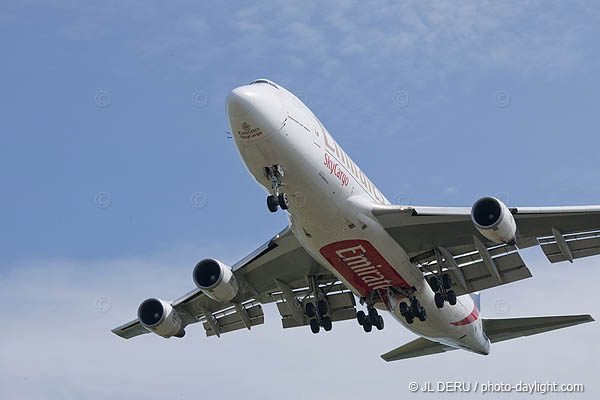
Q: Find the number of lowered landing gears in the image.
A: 5